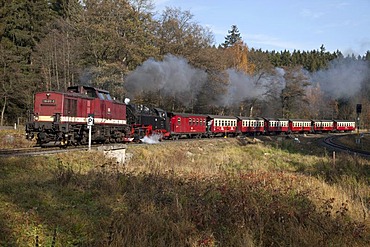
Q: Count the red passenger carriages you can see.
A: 7